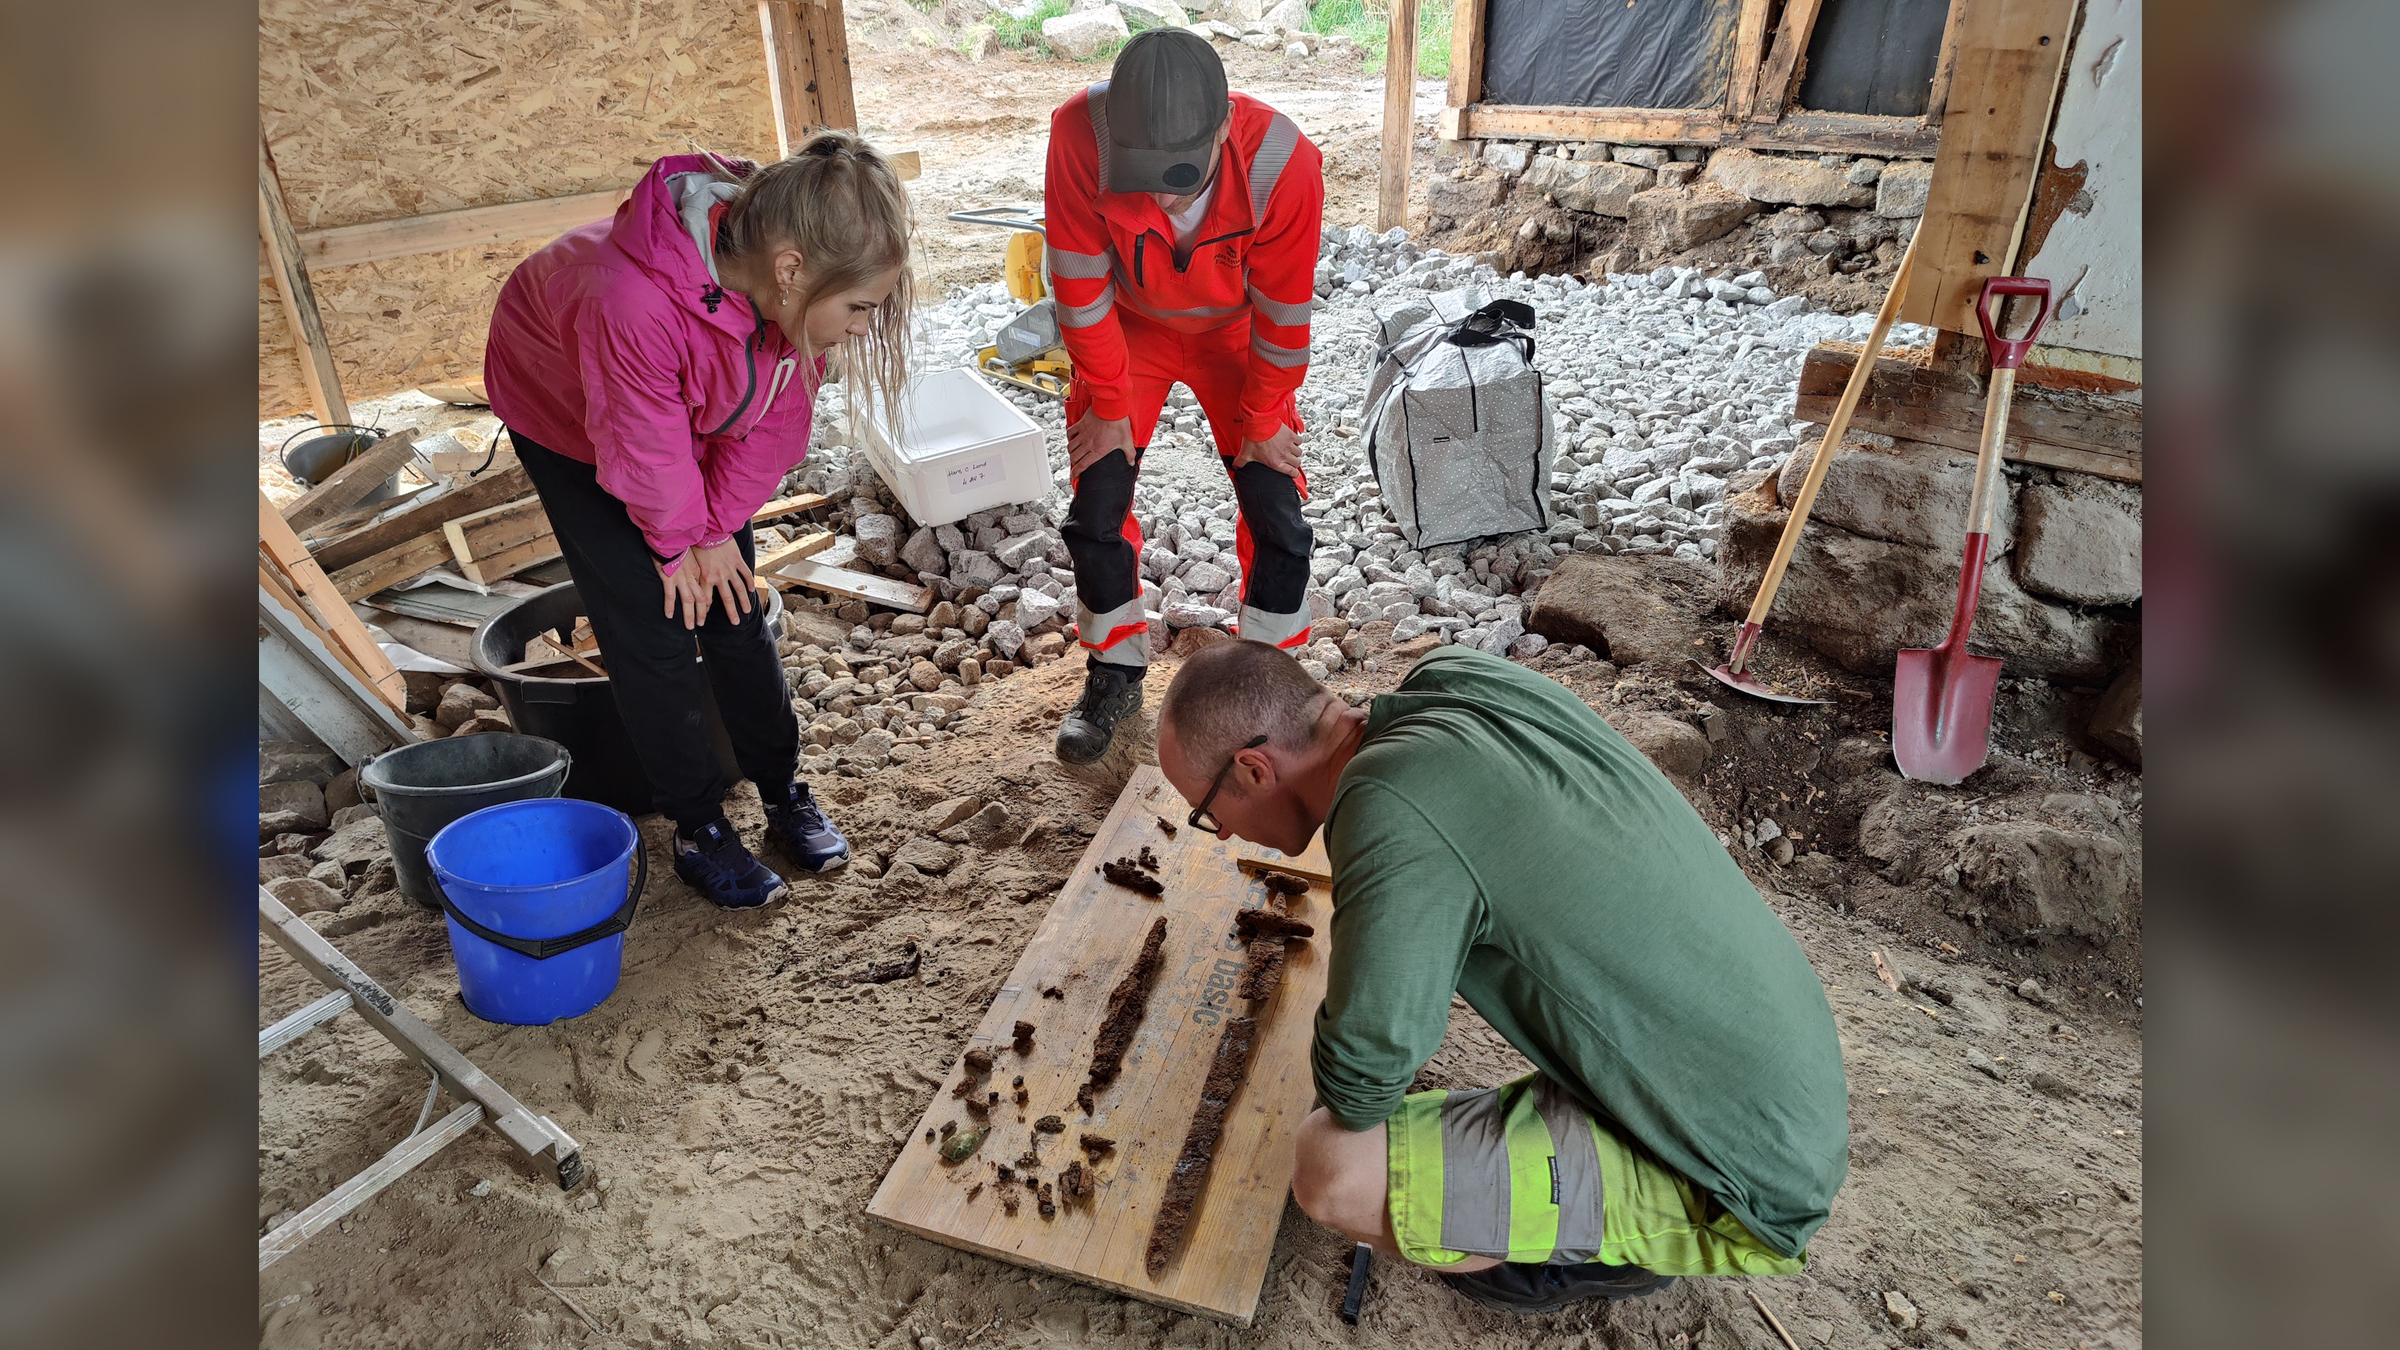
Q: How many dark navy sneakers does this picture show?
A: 2